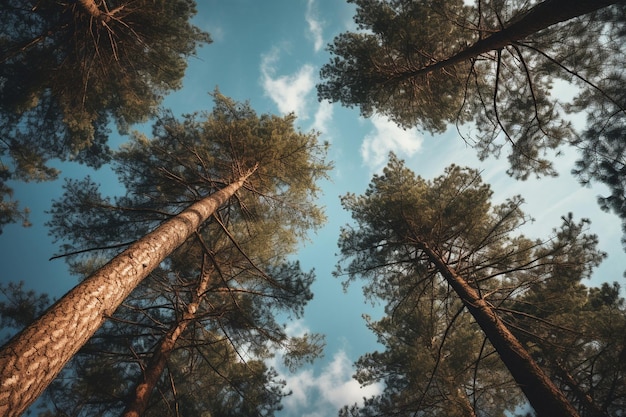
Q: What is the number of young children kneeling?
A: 0